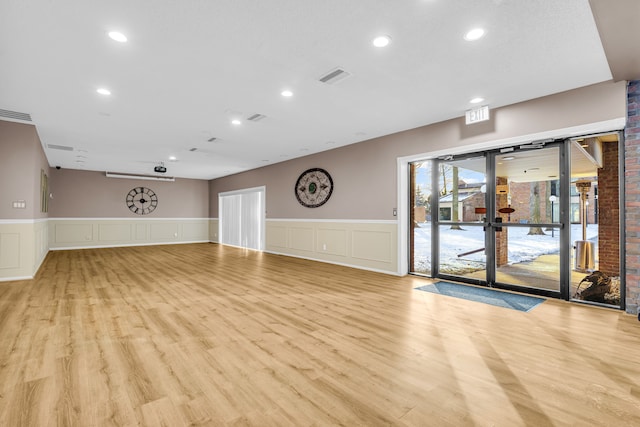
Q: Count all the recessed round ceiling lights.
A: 8